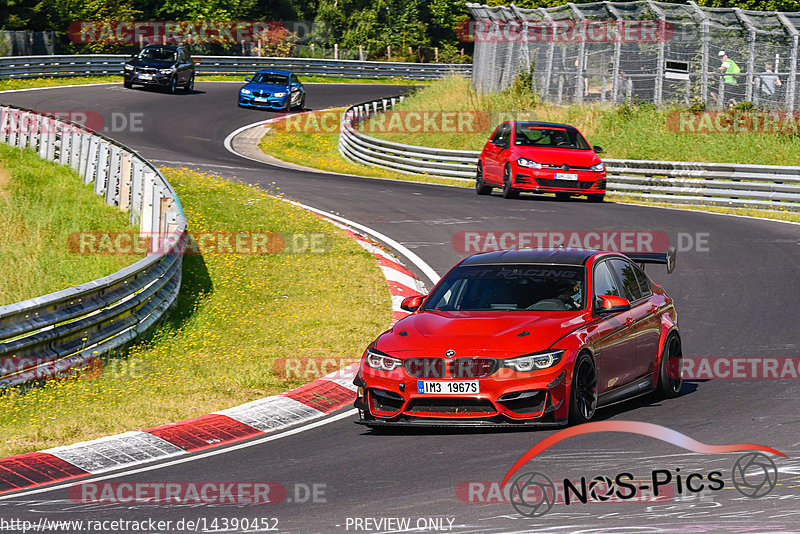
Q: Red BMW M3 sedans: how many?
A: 1